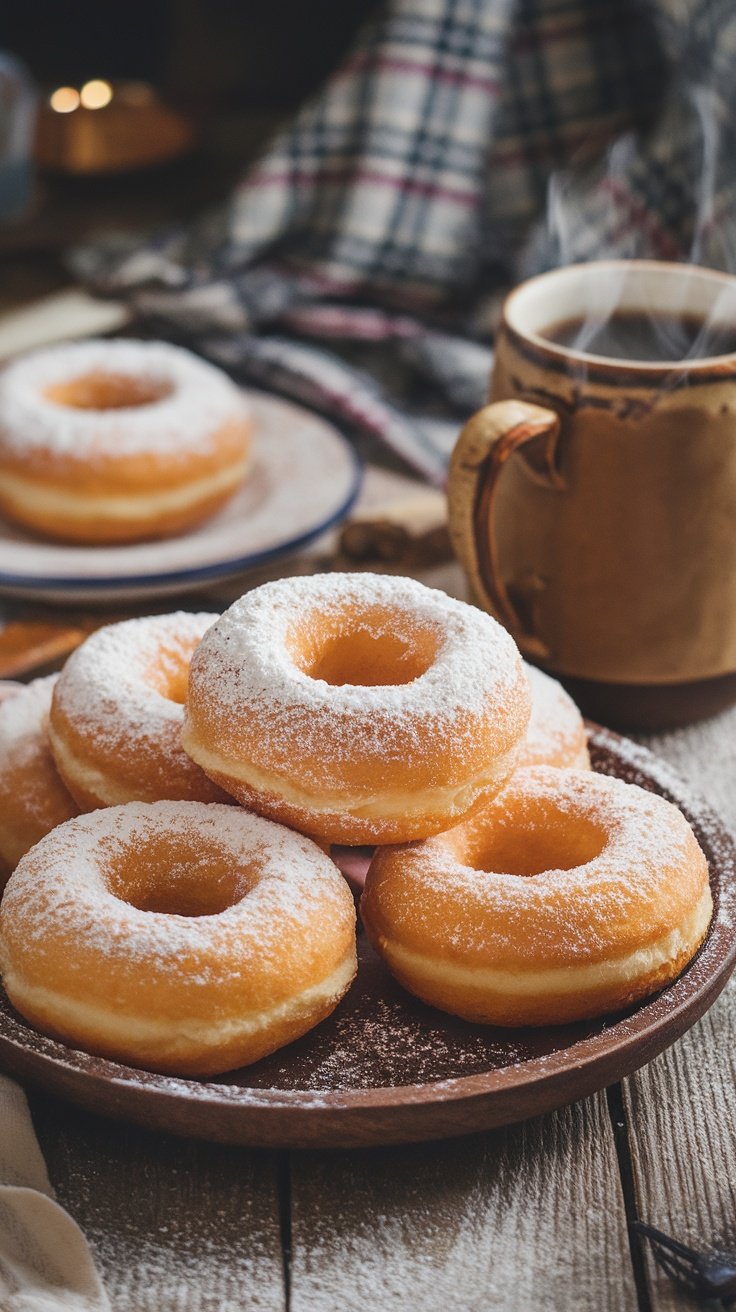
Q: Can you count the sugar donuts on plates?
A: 7